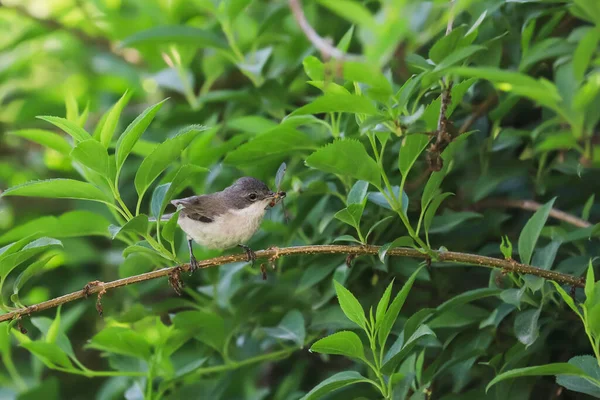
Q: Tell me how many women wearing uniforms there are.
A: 0